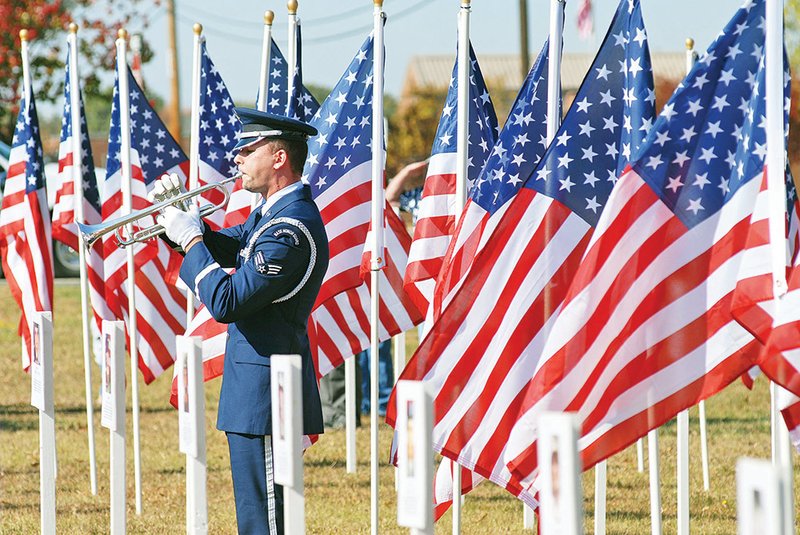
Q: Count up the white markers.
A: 7